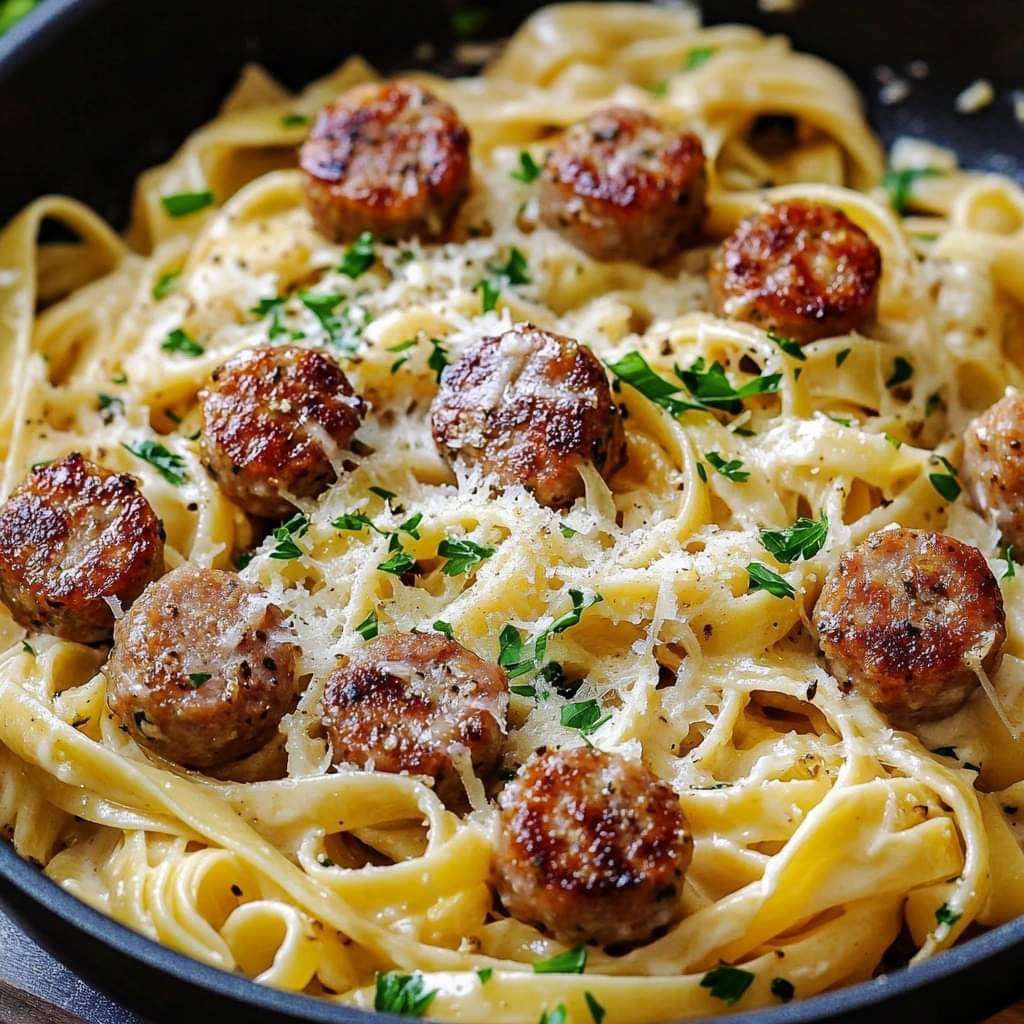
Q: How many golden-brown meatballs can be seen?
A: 11